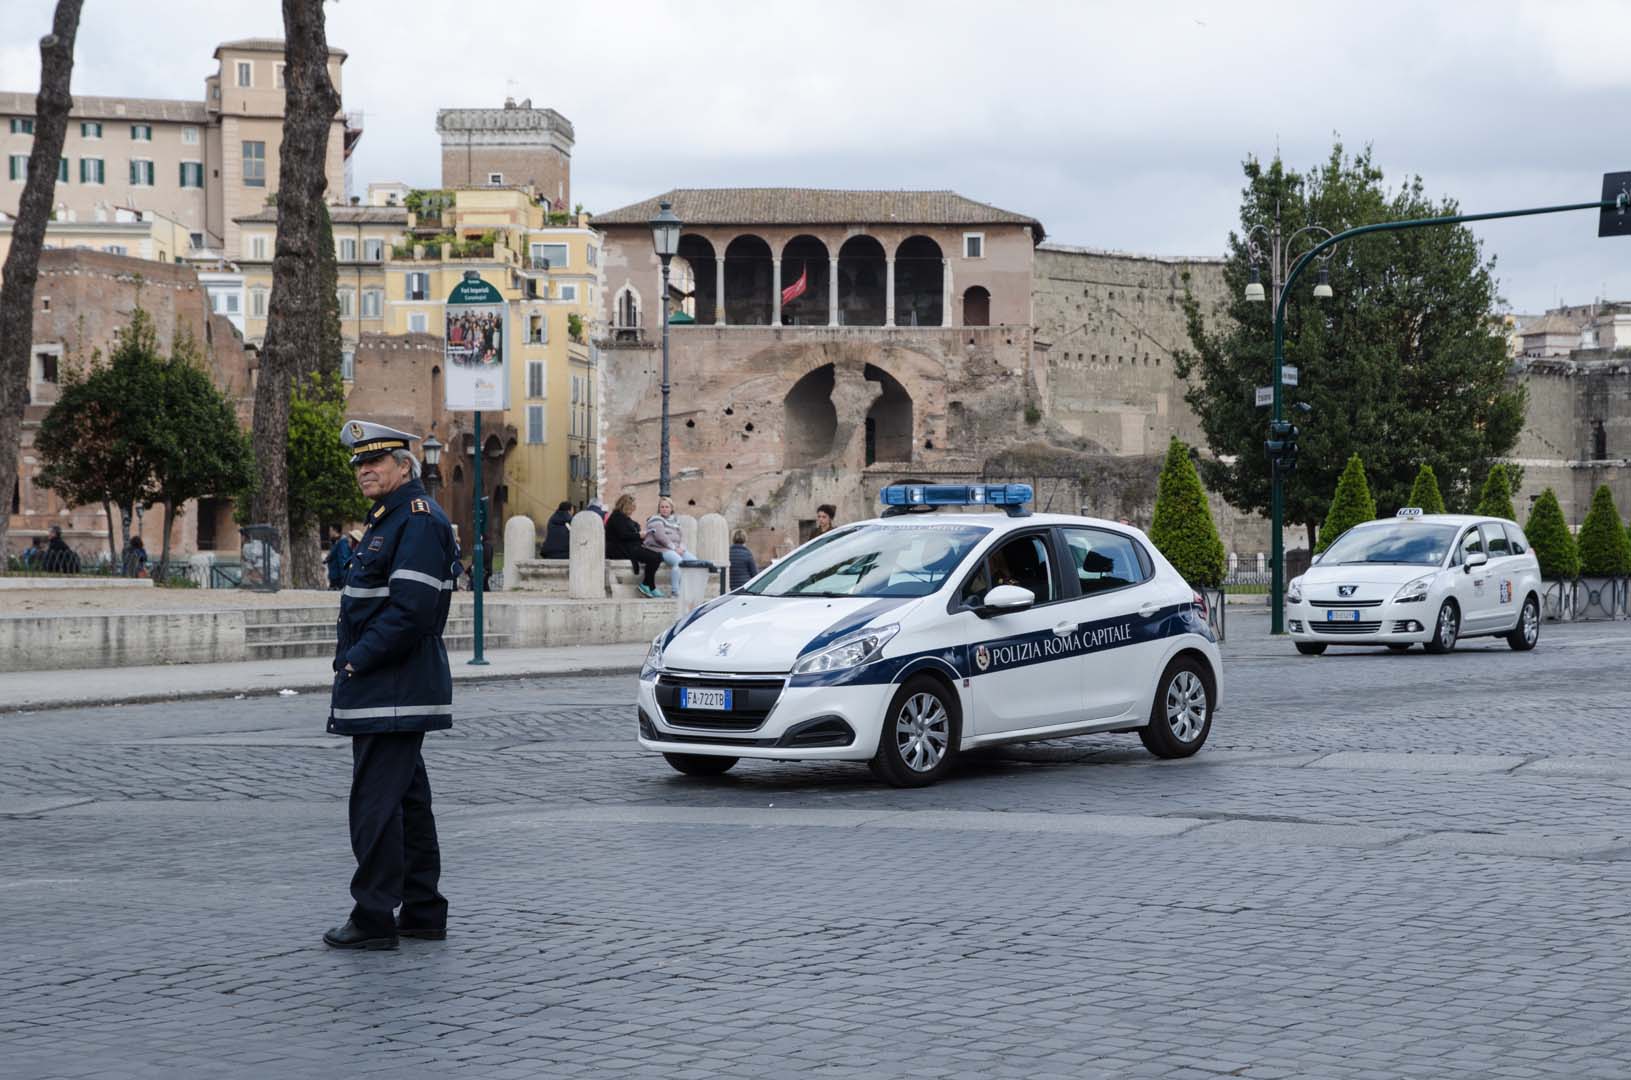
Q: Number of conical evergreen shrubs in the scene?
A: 6